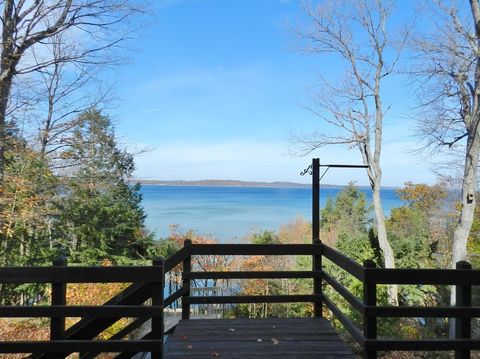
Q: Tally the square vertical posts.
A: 6